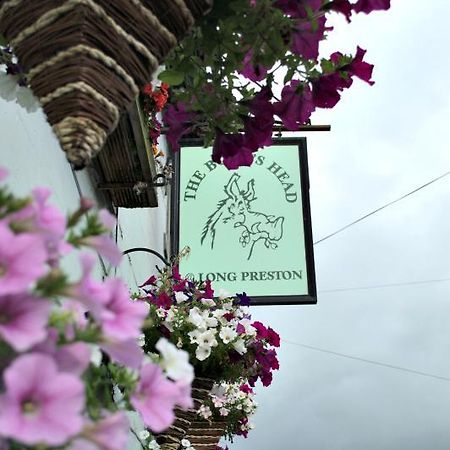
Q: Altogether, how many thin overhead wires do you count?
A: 3